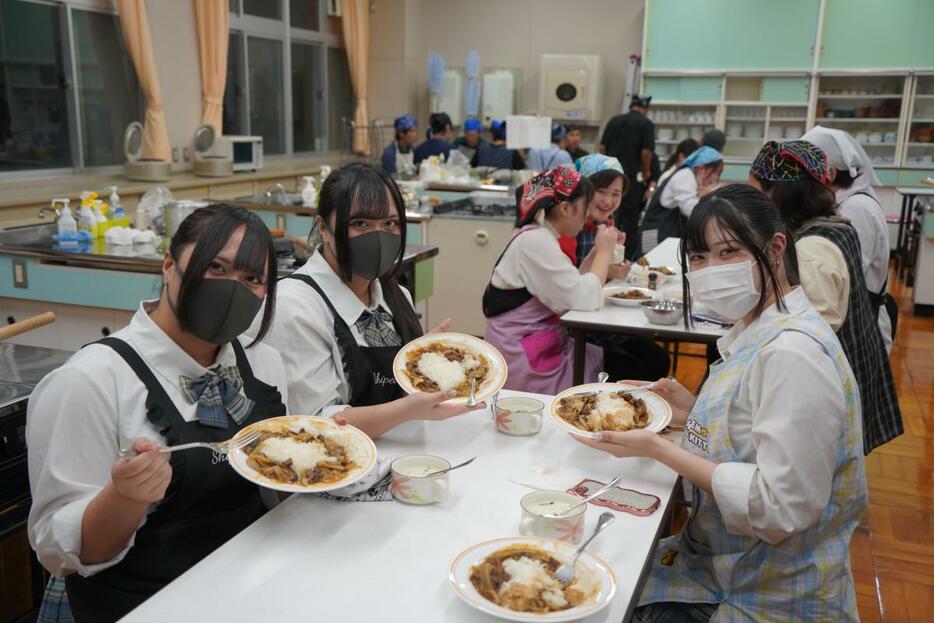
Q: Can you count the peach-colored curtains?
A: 3